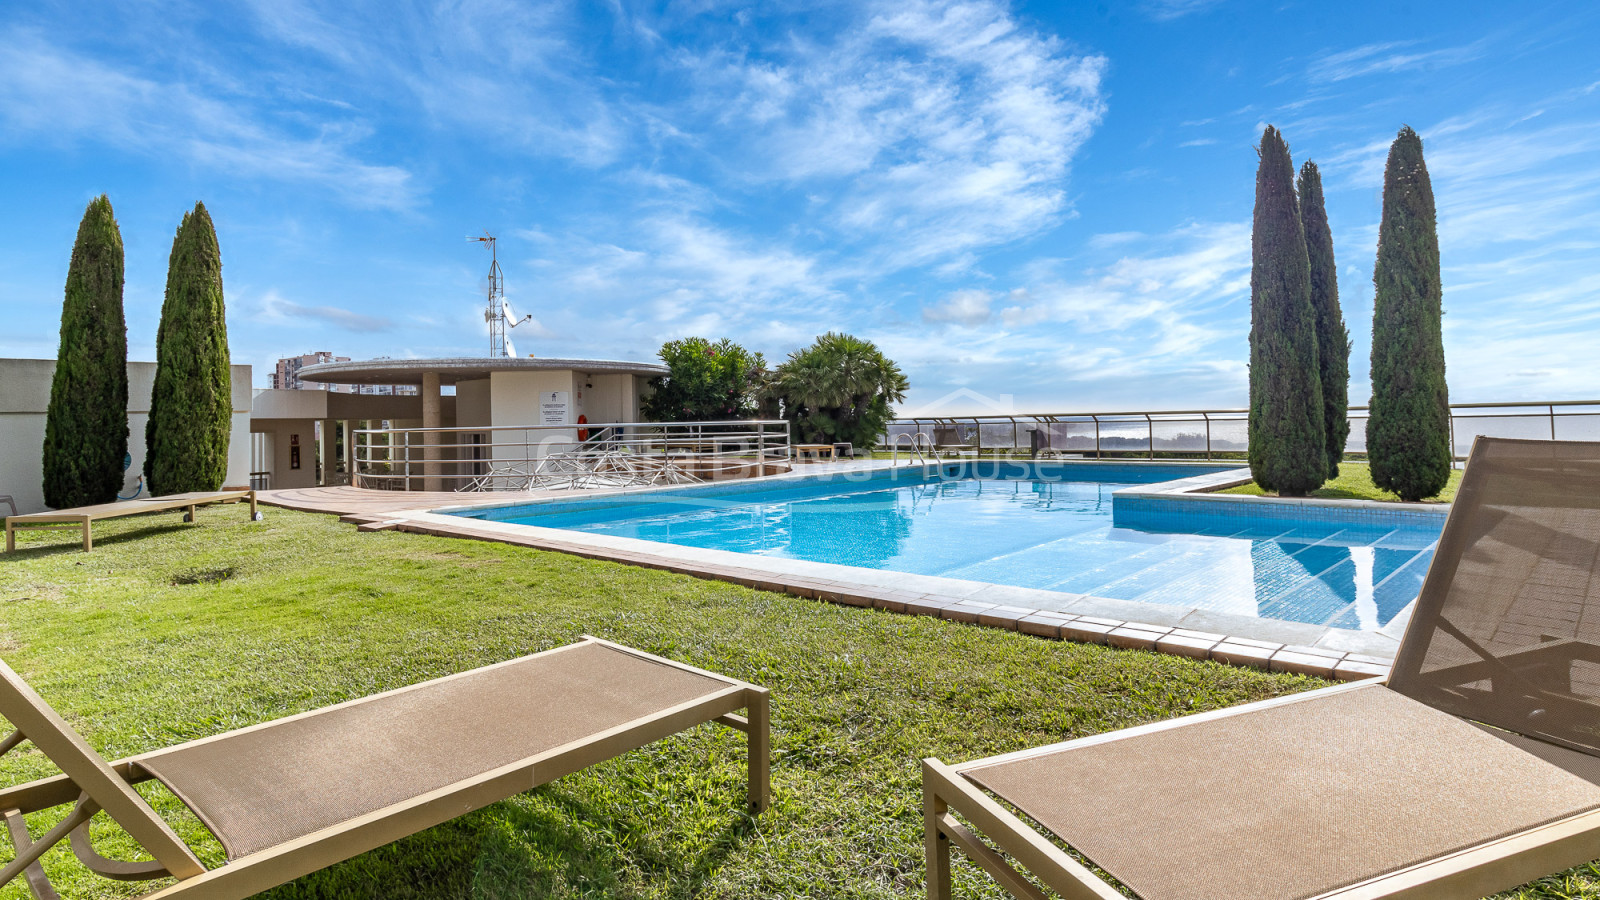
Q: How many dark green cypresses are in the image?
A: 5